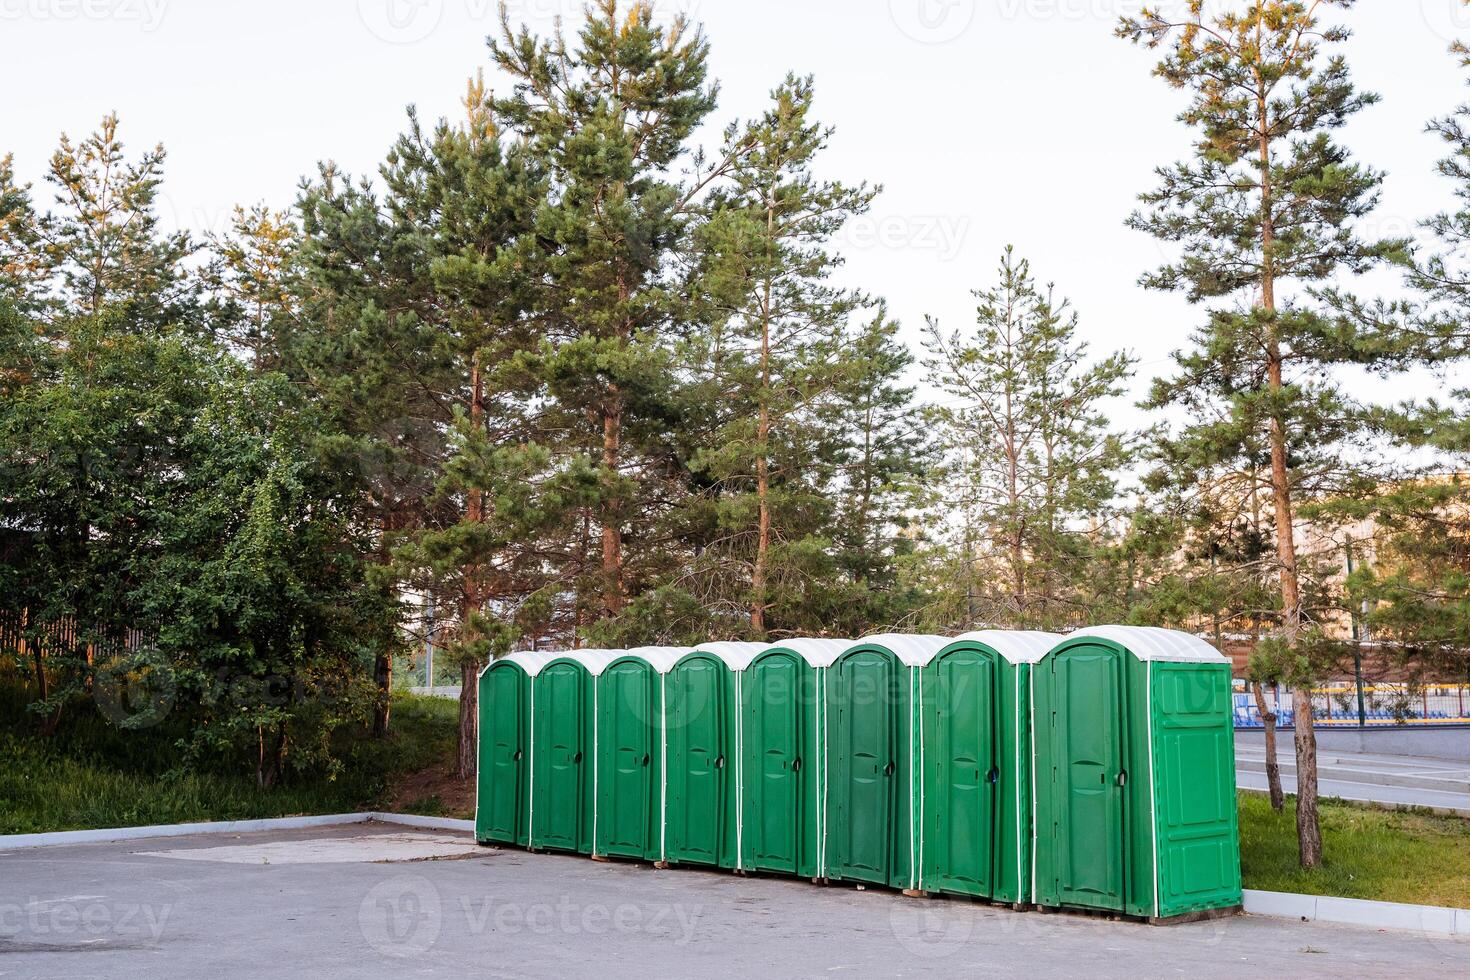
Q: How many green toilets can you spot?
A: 8